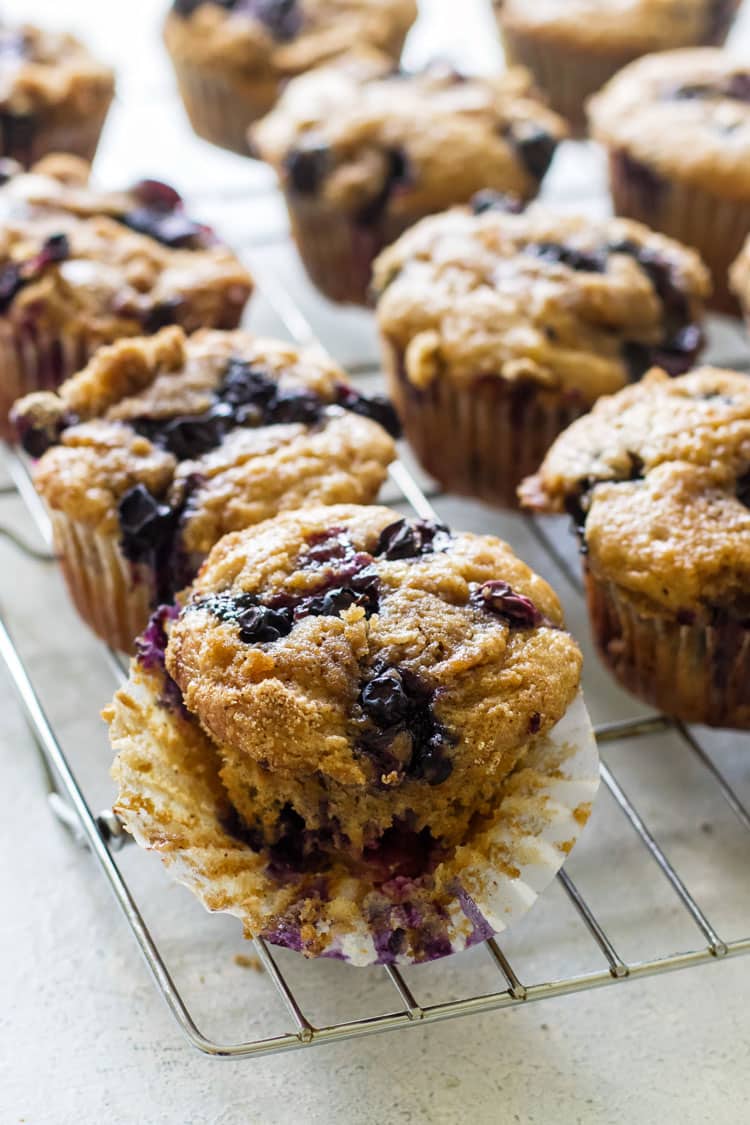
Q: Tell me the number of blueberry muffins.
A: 11